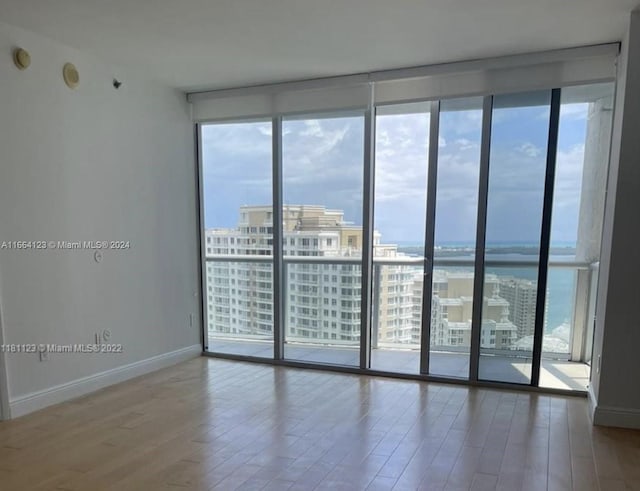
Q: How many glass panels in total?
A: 6